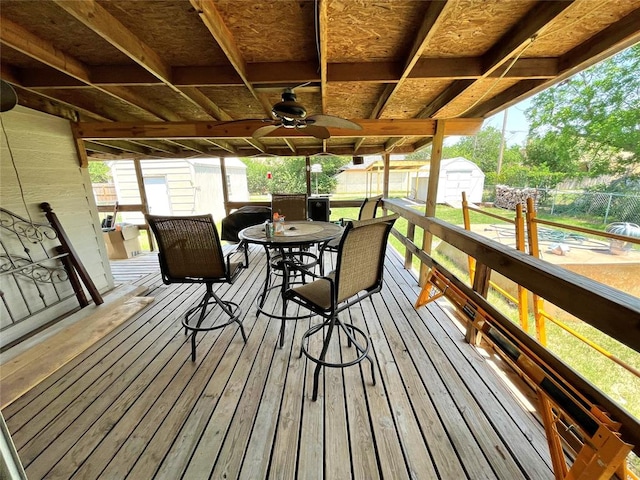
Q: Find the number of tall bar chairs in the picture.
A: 4